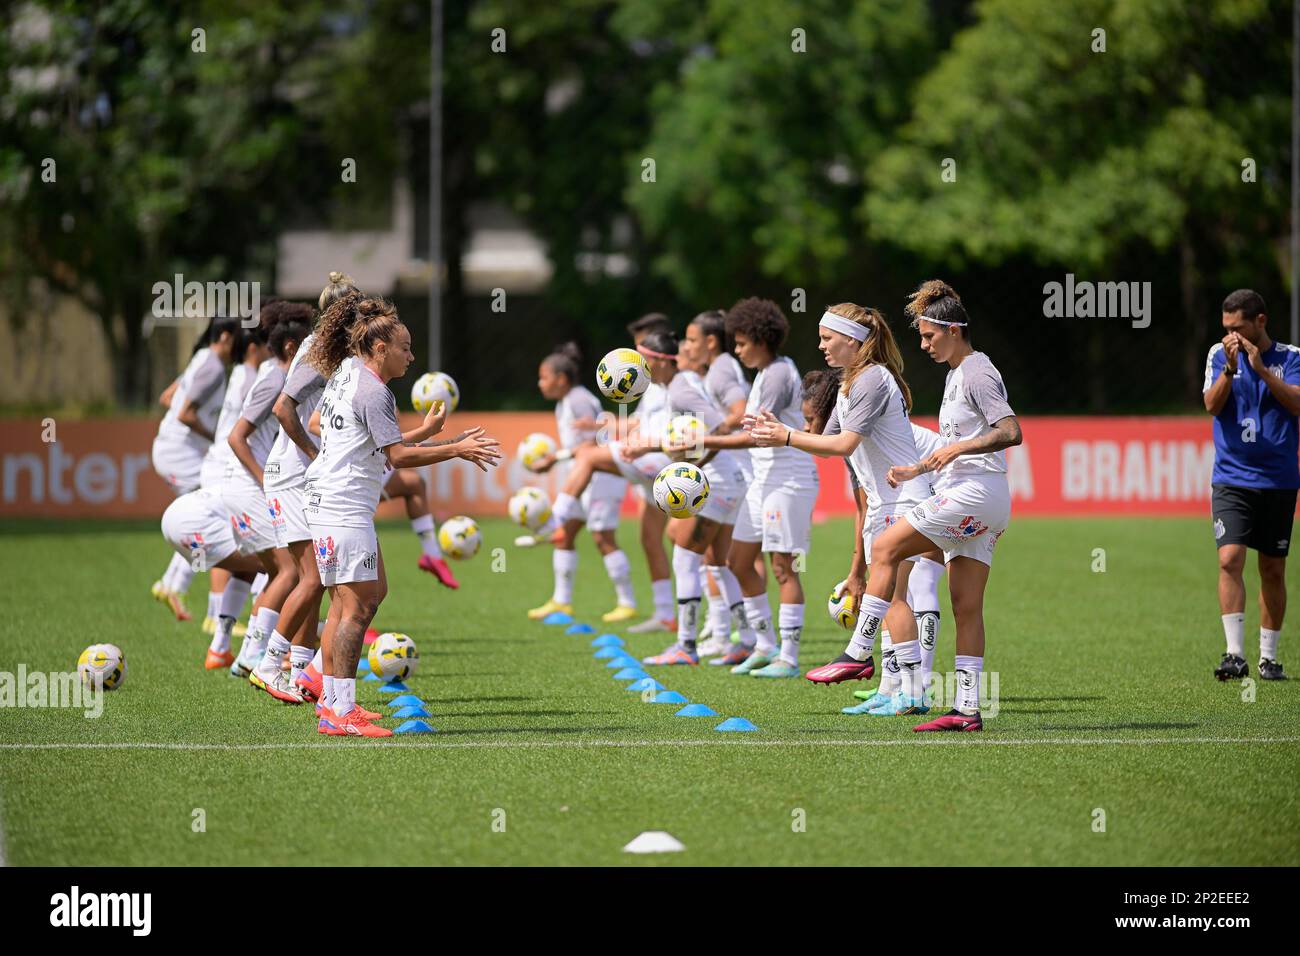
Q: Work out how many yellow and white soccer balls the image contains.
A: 10